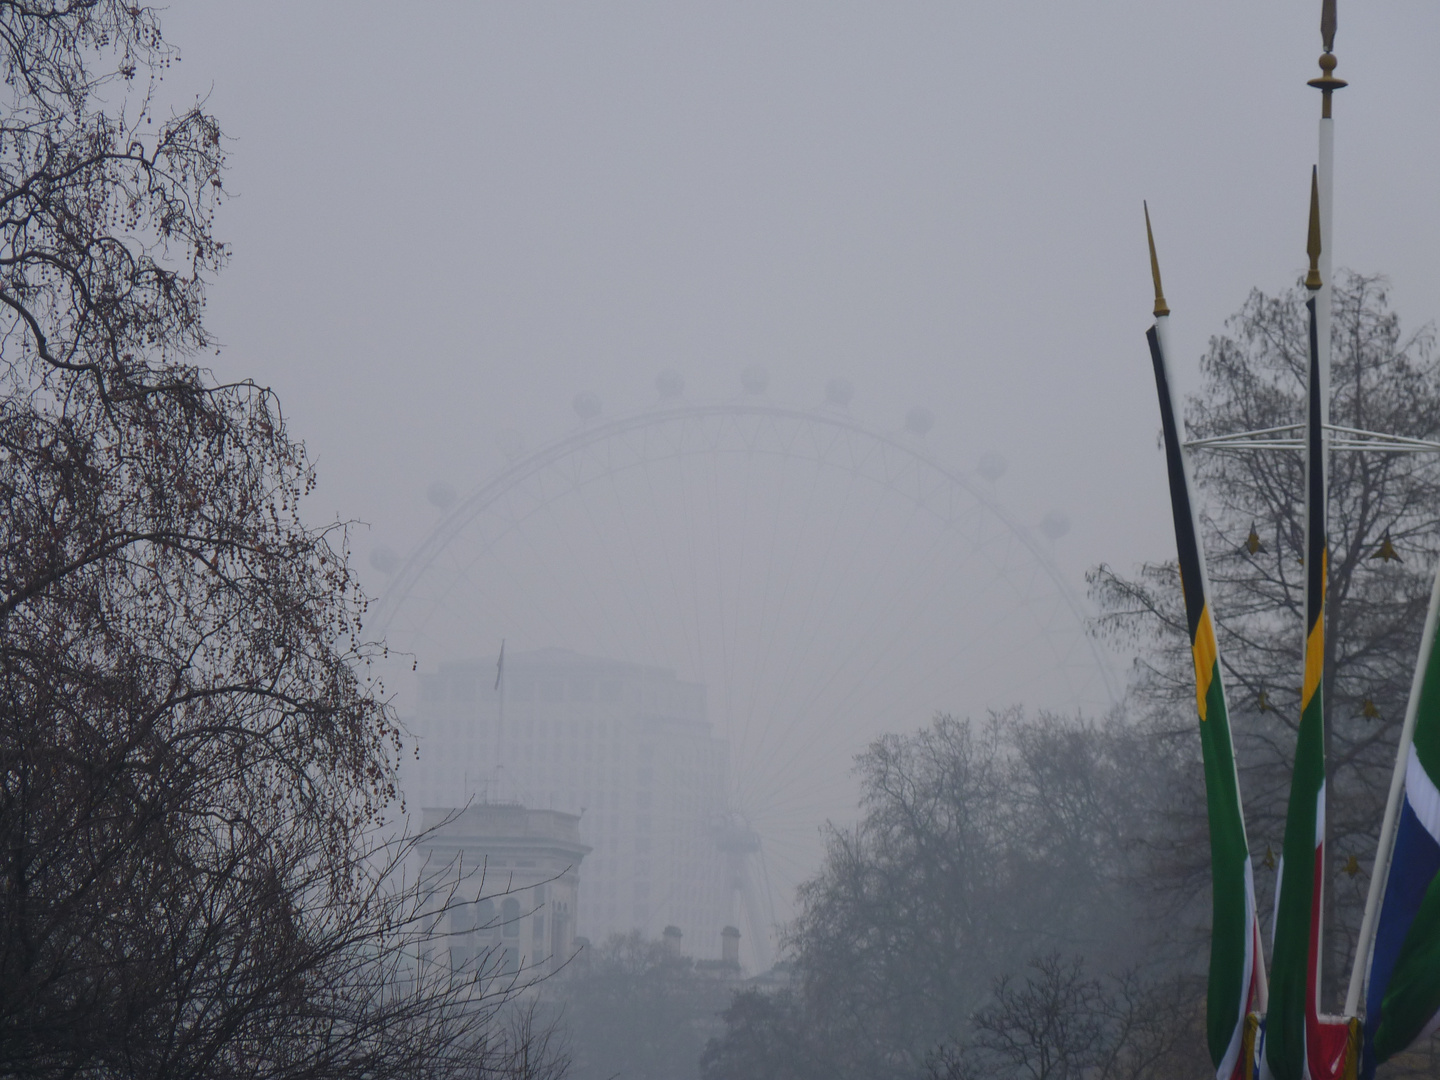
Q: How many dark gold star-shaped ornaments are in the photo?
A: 6